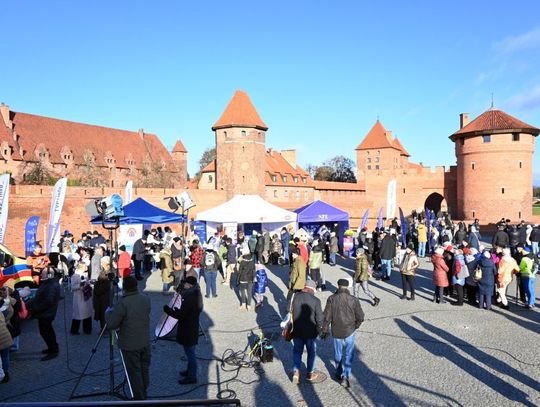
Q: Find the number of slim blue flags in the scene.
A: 5